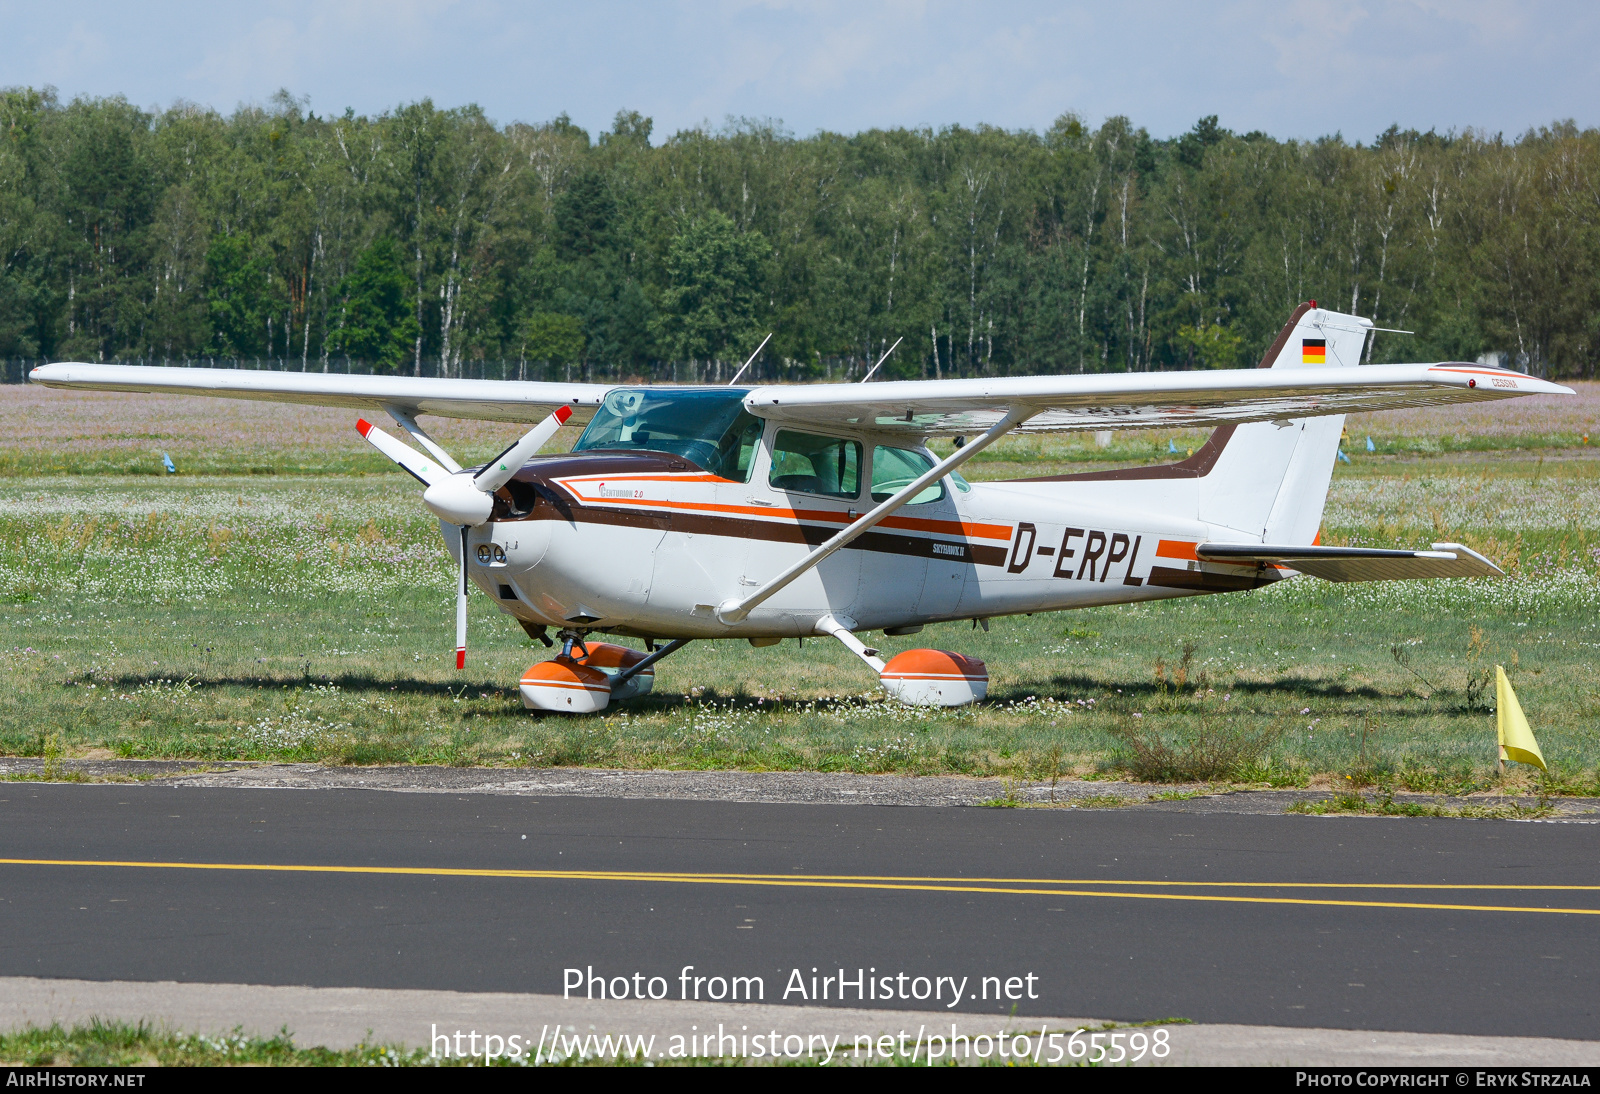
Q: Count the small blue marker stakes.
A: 4